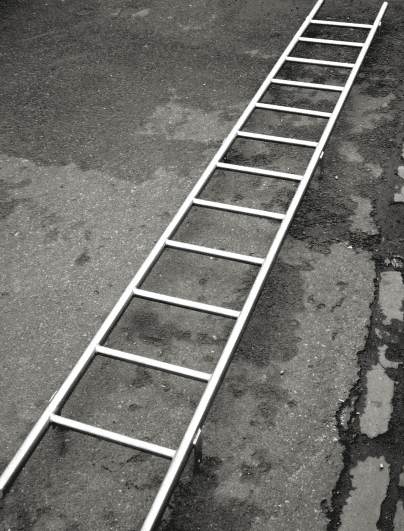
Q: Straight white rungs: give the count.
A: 12